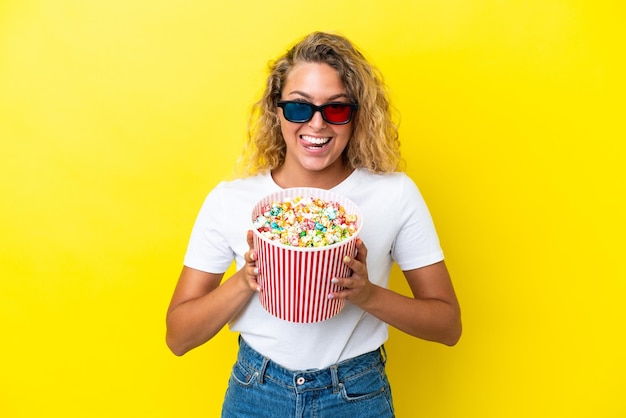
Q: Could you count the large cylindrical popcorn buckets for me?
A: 1